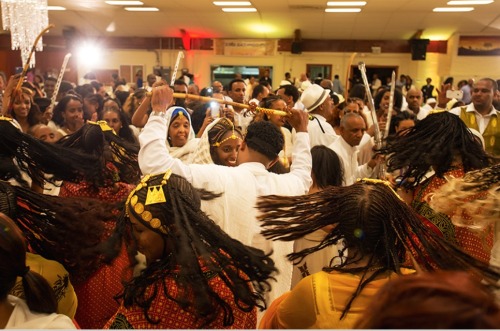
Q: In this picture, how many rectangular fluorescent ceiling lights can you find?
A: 9